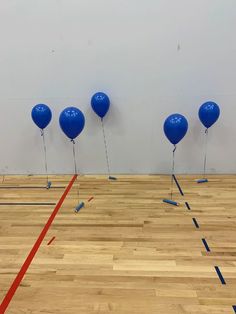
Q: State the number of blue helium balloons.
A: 5